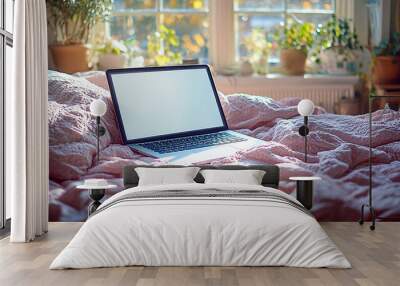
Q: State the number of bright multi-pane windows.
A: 2